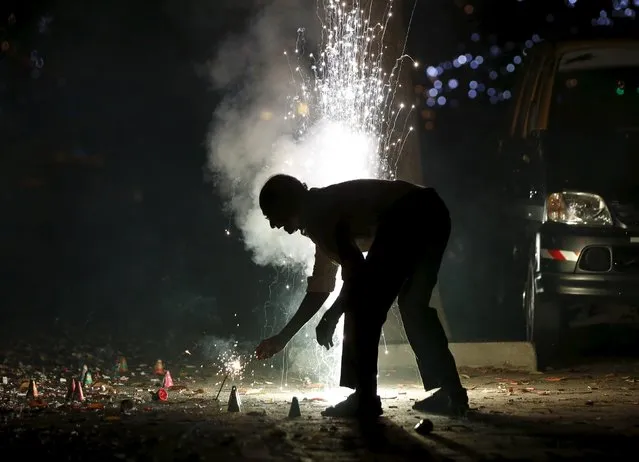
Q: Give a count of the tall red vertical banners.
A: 0